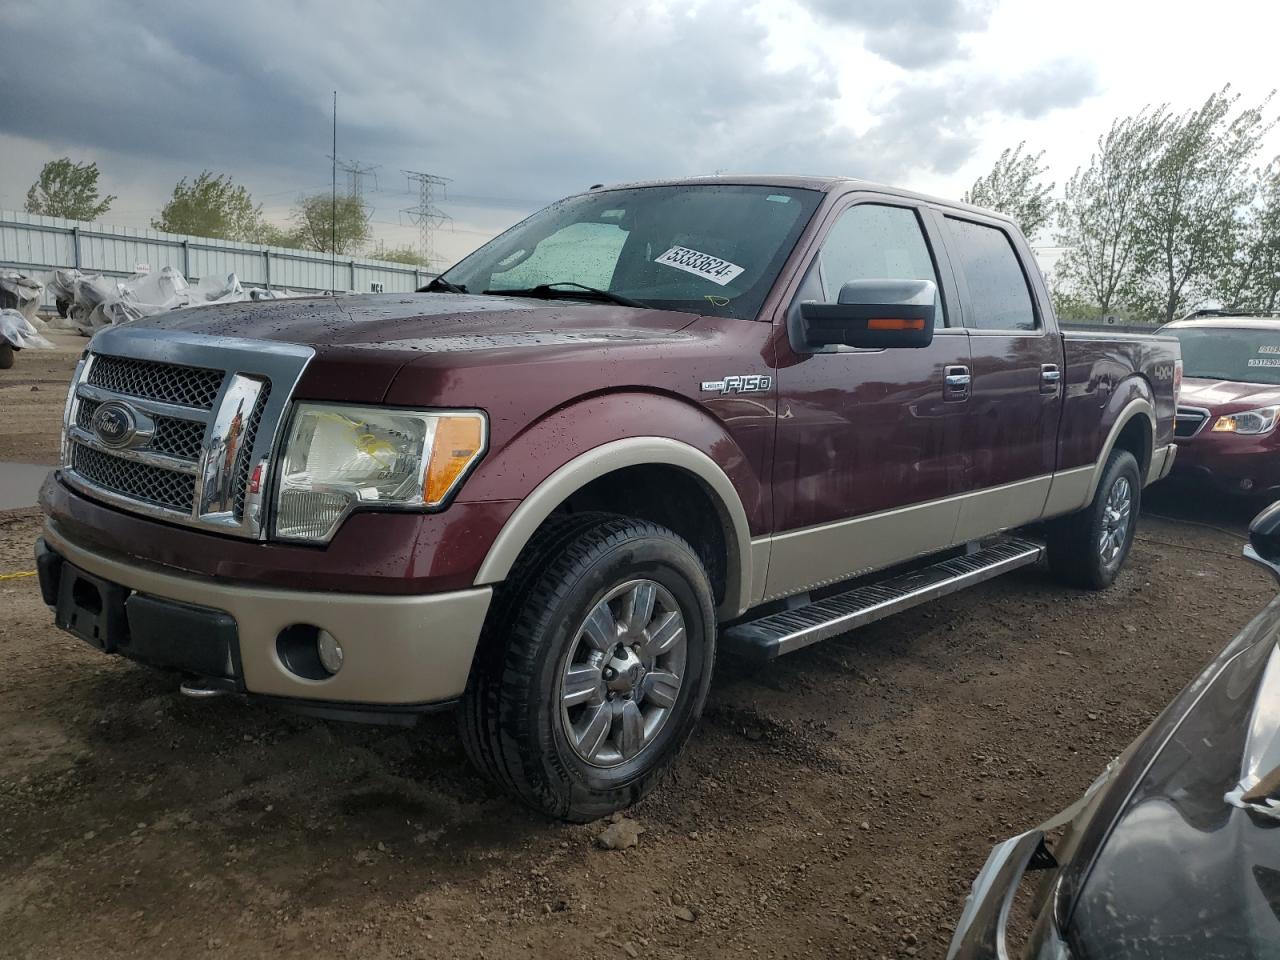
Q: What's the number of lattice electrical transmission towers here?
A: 2